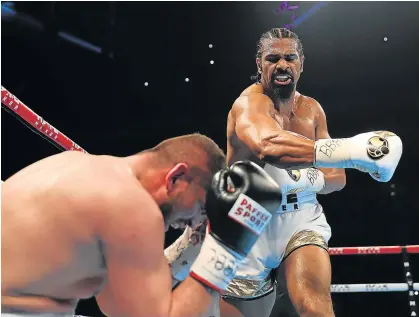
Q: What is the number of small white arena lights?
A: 5